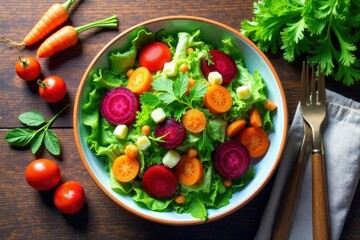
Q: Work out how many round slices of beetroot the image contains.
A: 5